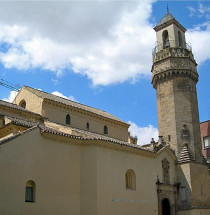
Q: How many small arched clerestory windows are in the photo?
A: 3